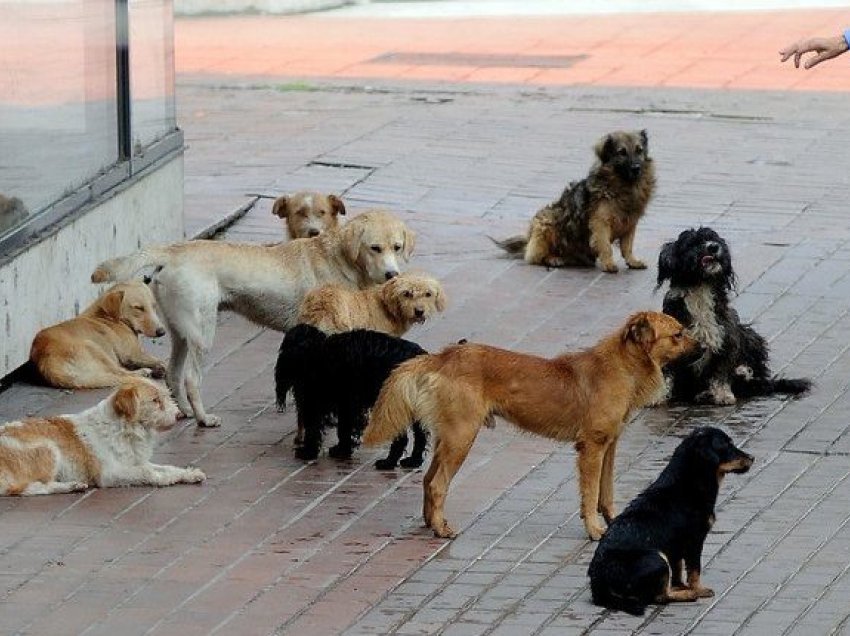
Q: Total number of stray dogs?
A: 10